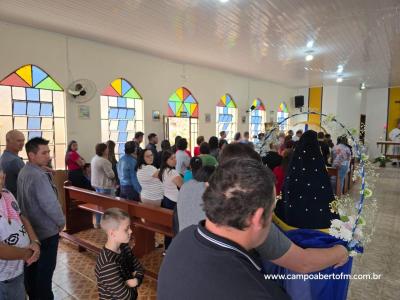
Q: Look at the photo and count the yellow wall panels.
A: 2